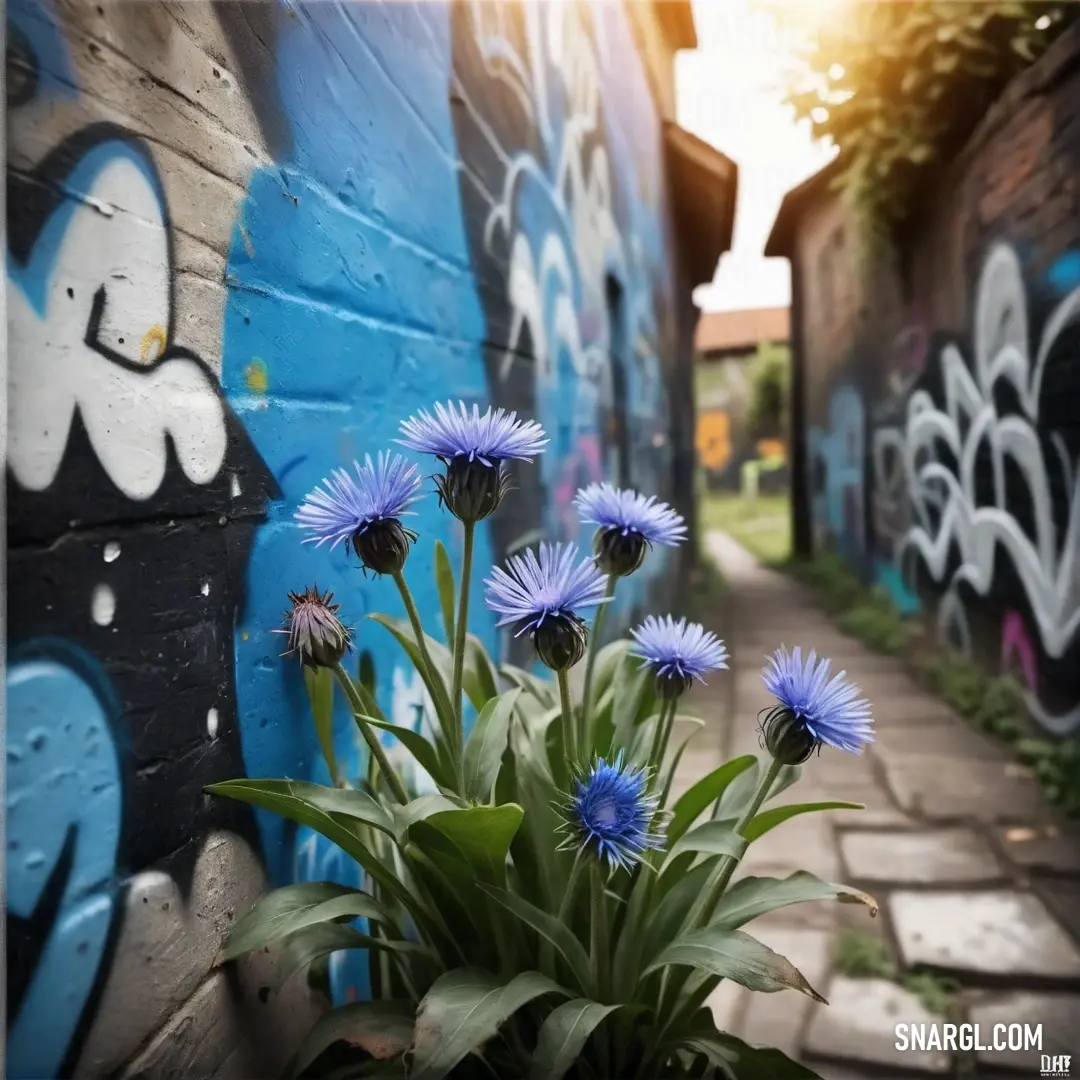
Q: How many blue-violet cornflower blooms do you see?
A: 7